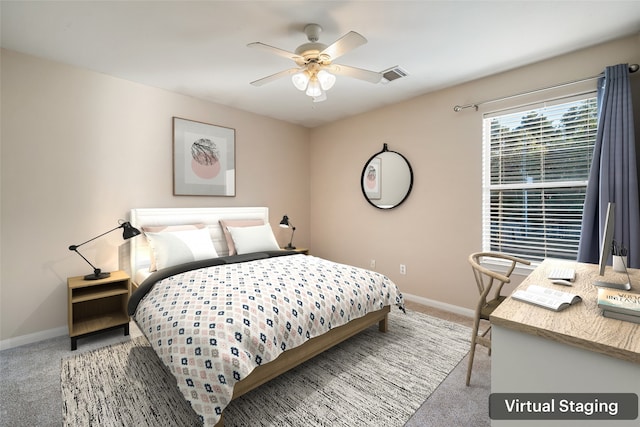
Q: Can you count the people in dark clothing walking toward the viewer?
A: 0